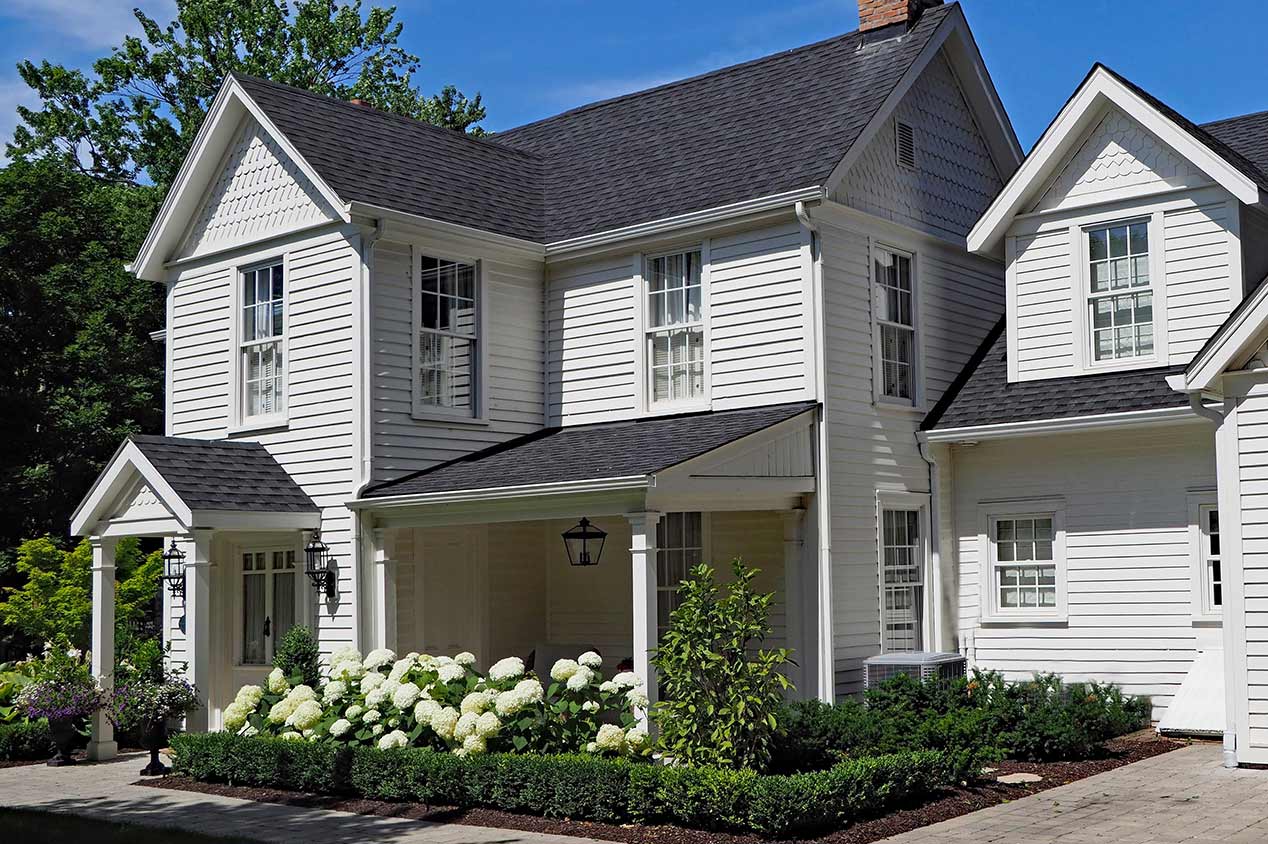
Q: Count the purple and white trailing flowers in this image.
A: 2